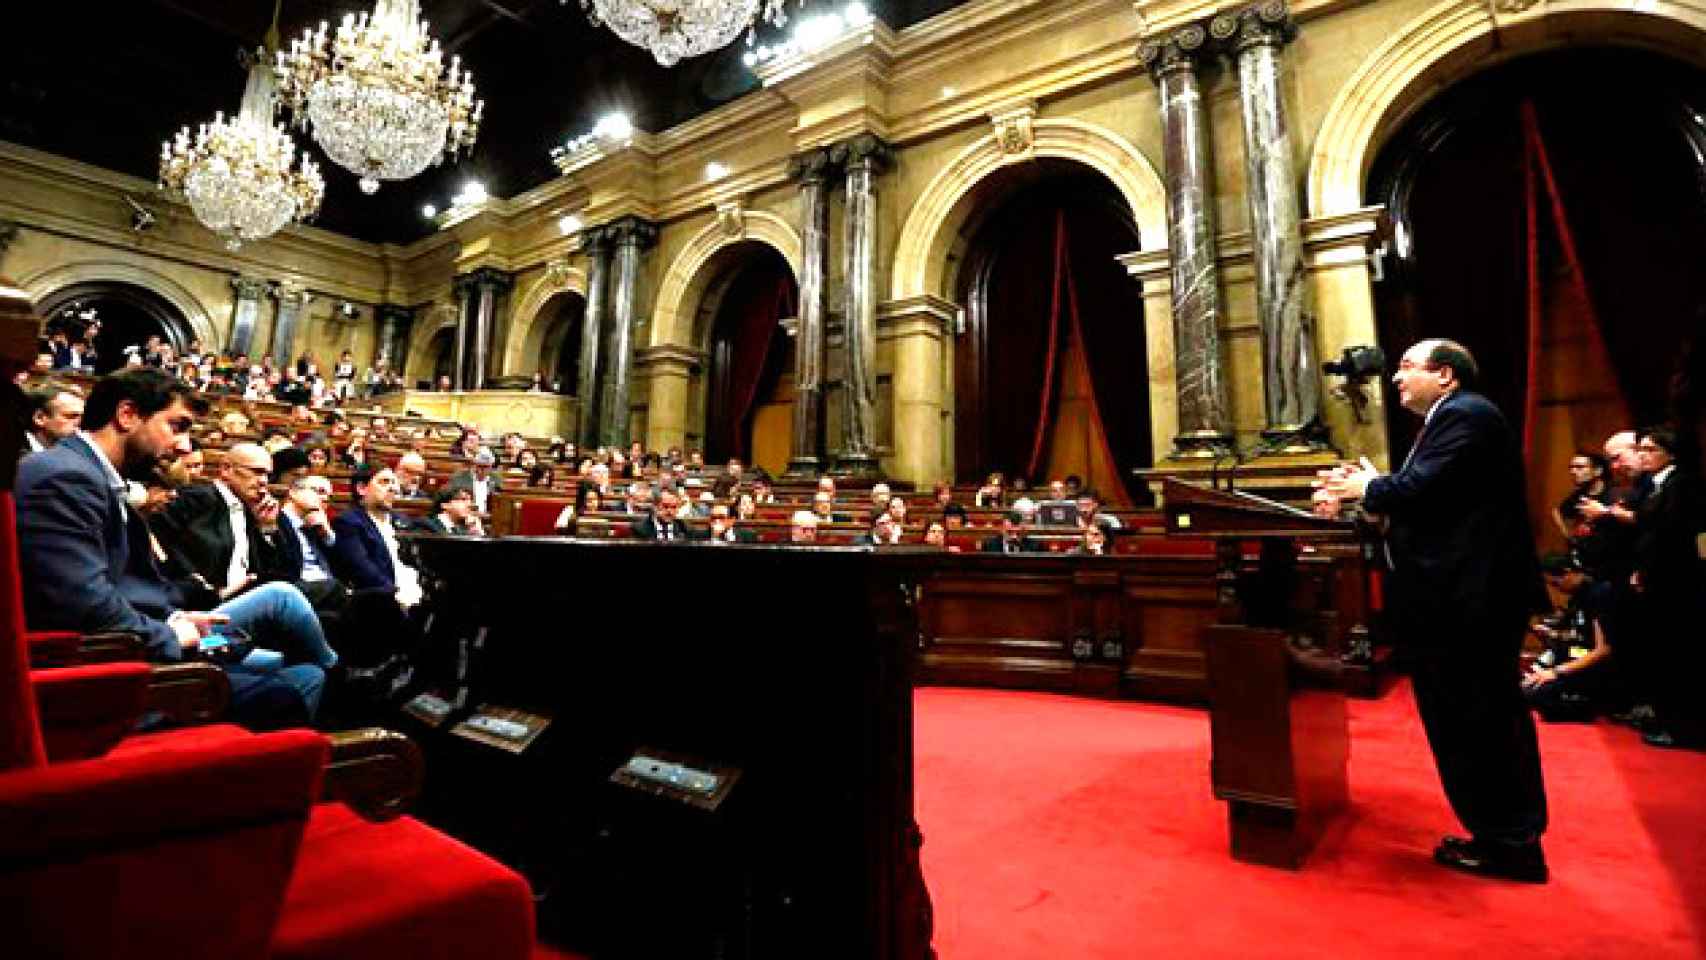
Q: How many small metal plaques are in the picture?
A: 3